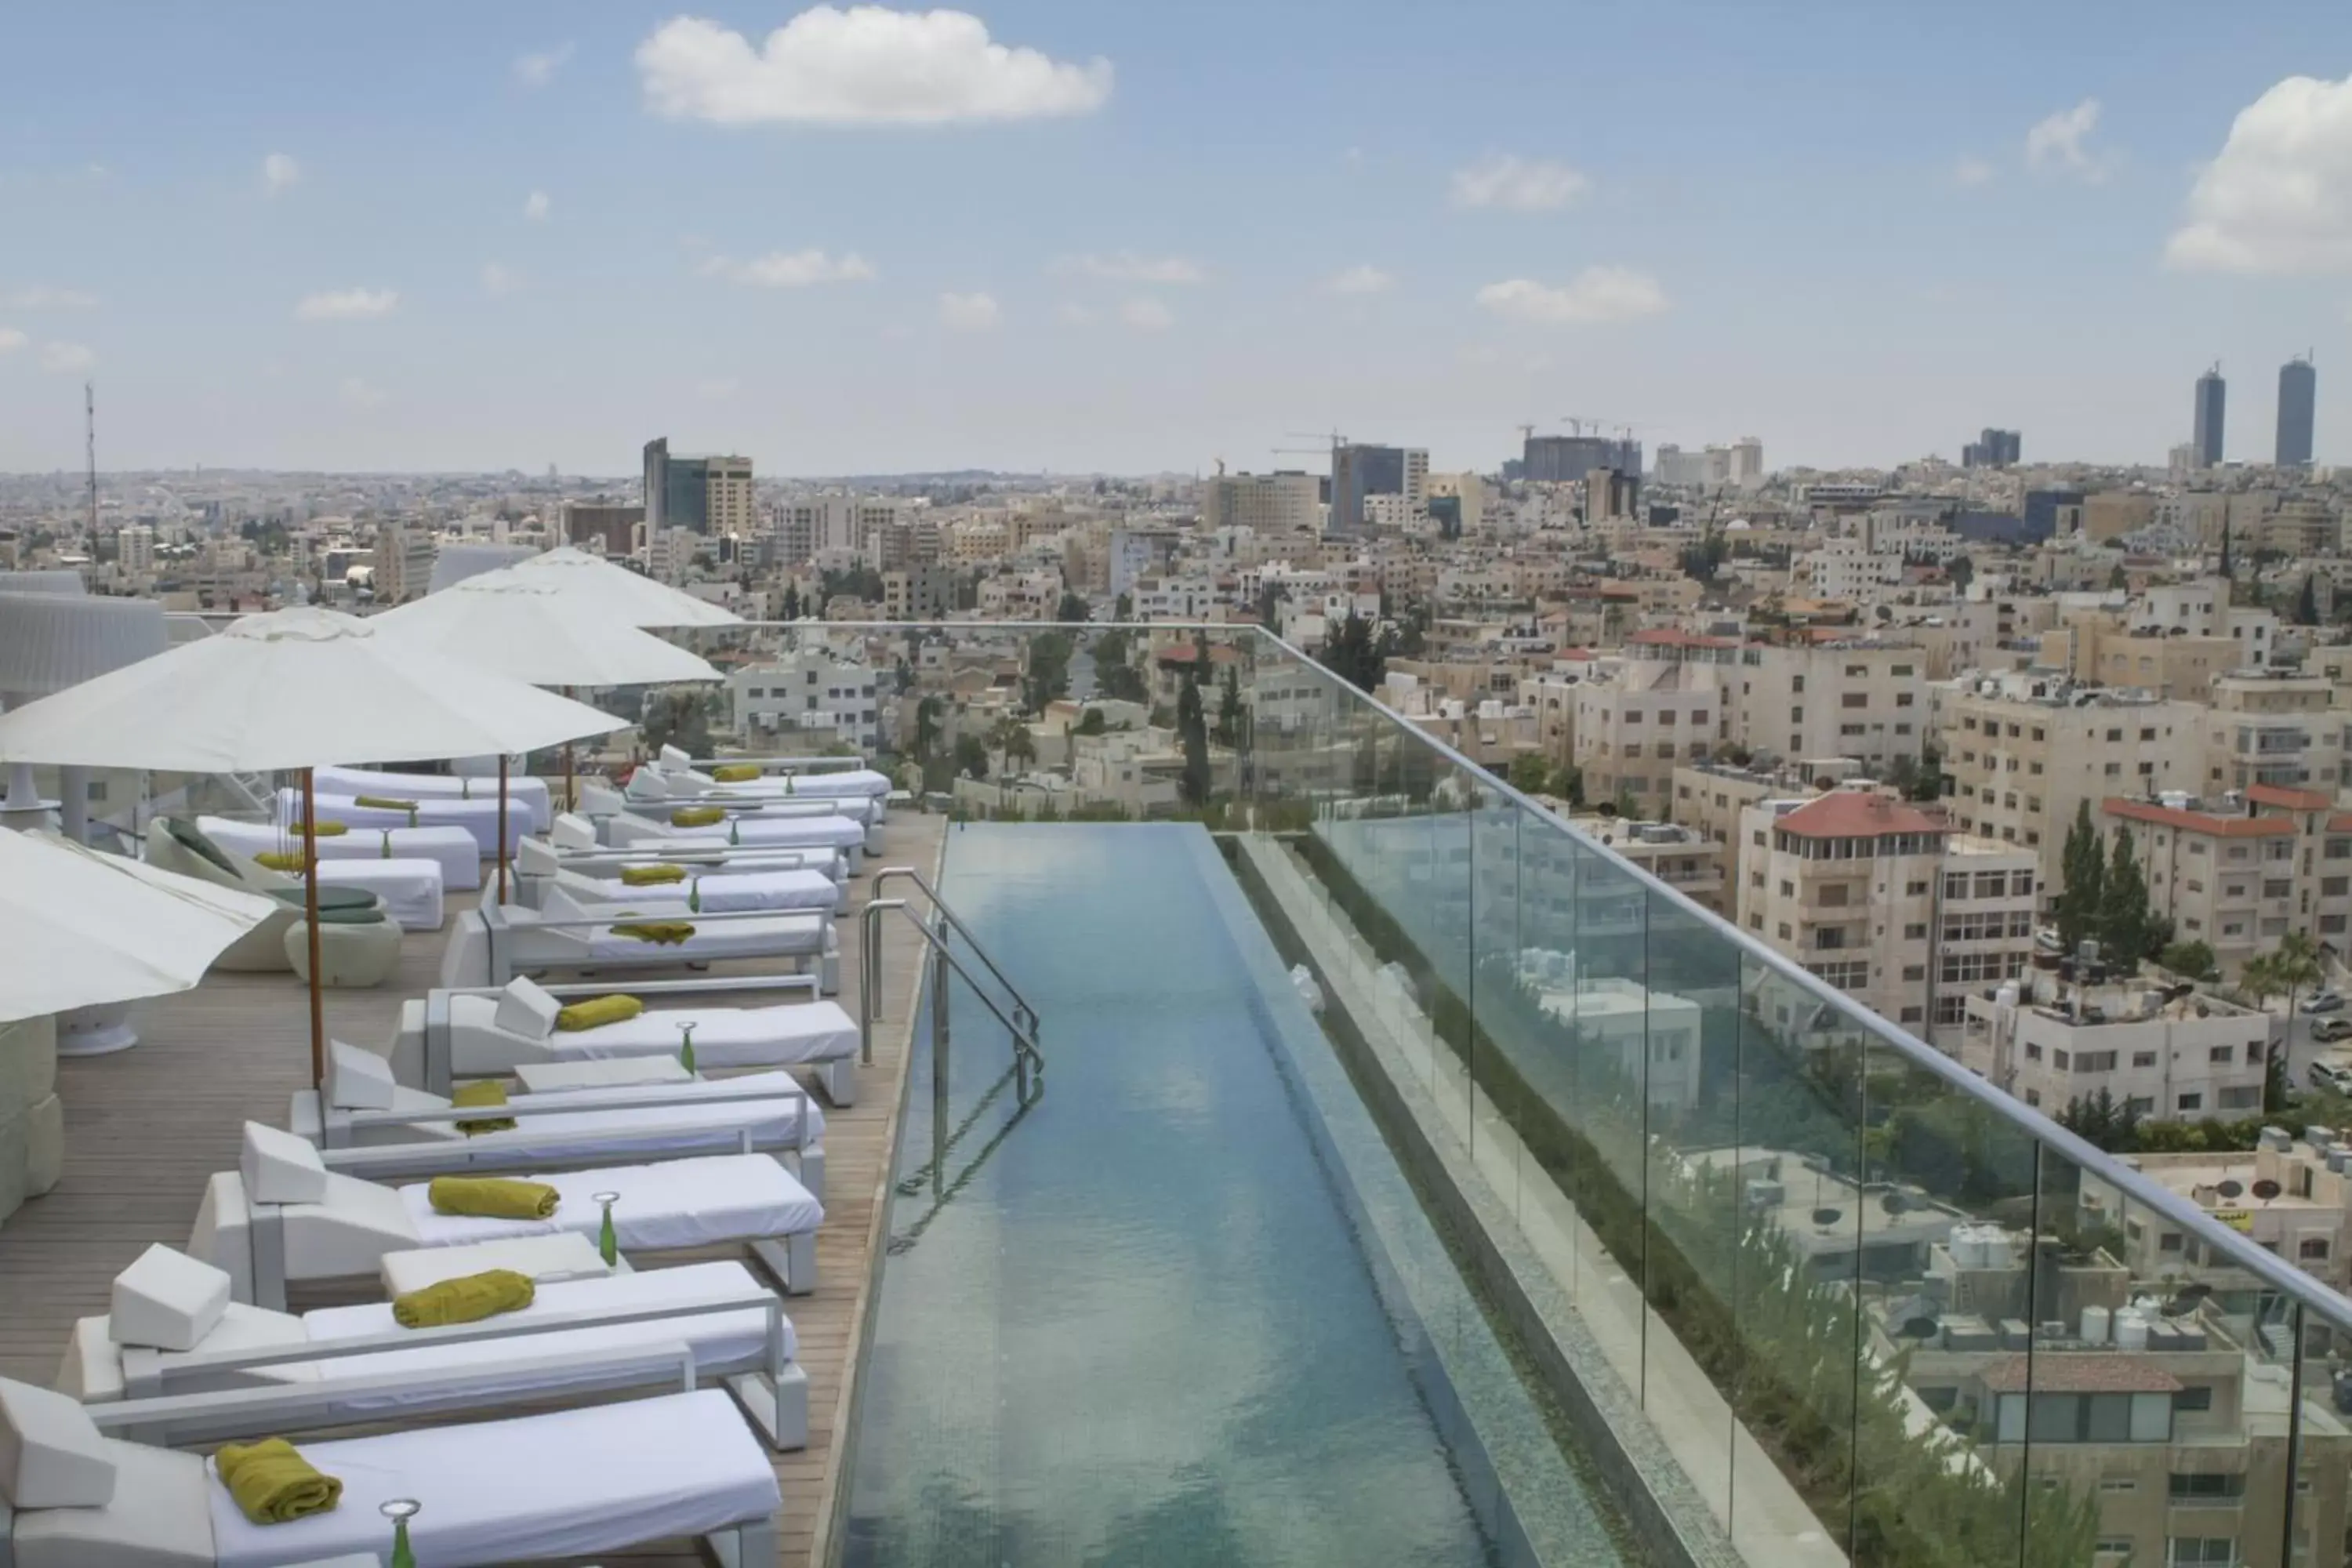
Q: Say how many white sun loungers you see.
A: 15